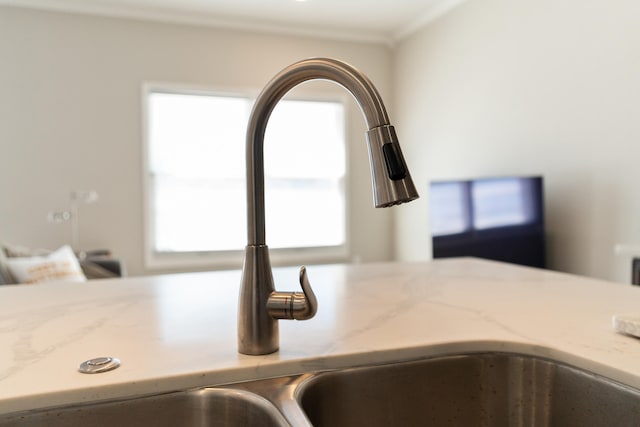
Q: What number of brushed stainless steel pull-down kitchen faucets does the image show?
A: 1